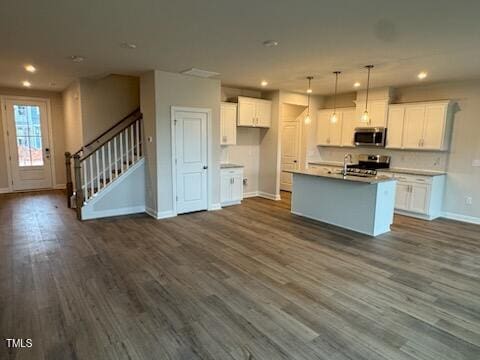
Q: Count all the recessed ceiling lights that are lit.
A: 6